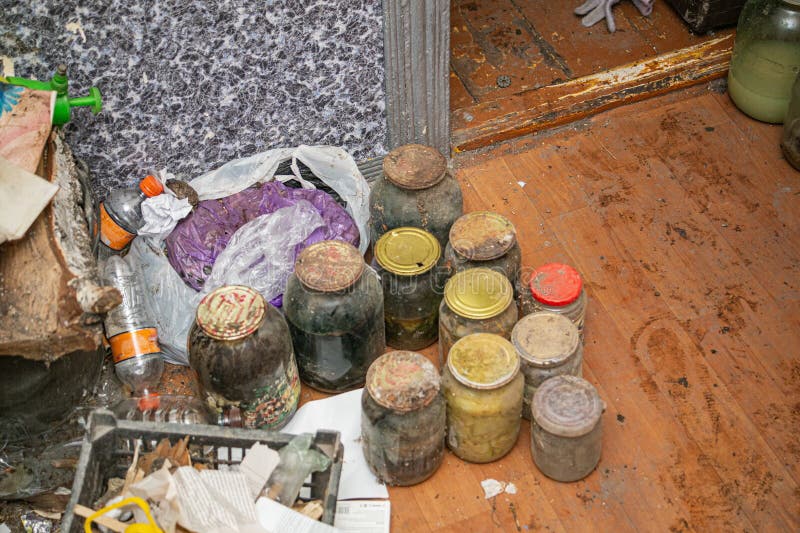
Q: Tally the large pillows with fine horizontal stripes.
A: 0